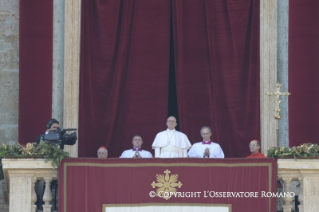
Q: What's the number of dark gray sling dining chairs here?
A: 0